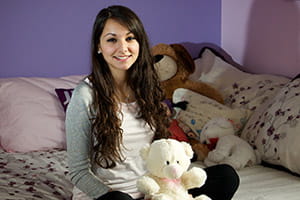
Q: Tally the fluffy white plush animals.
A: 2